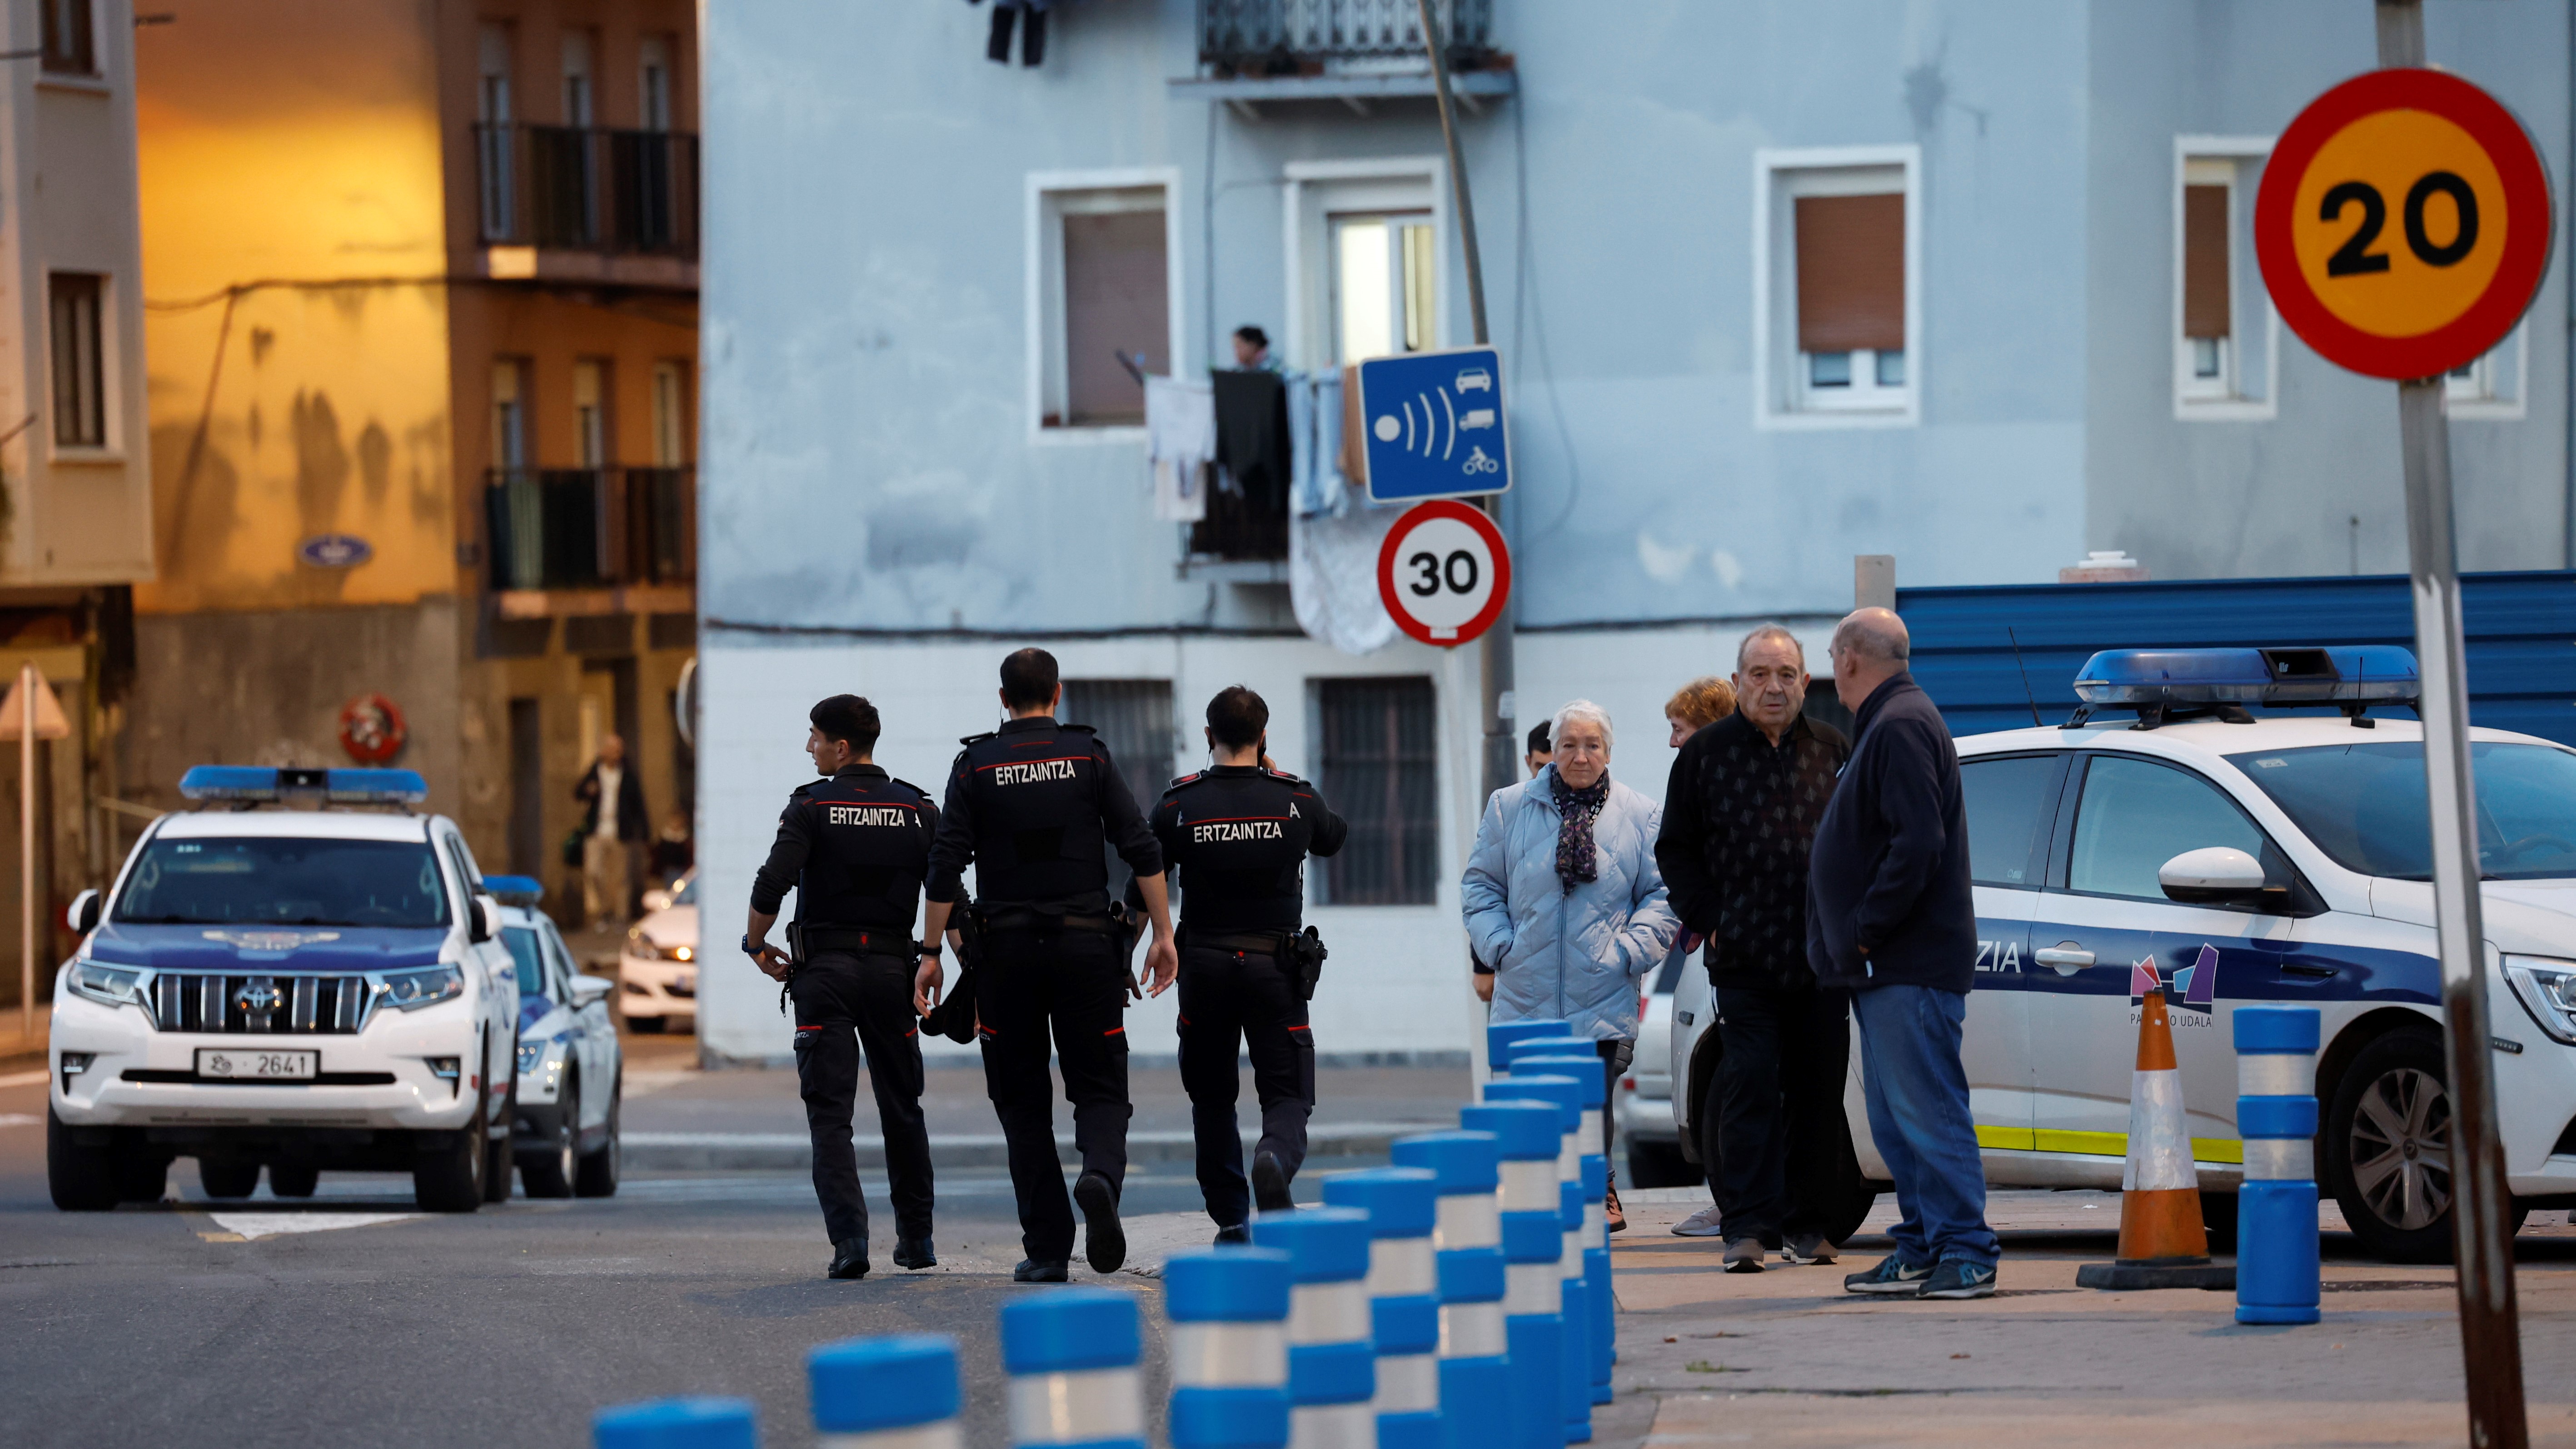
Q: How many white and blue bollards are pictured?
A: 13